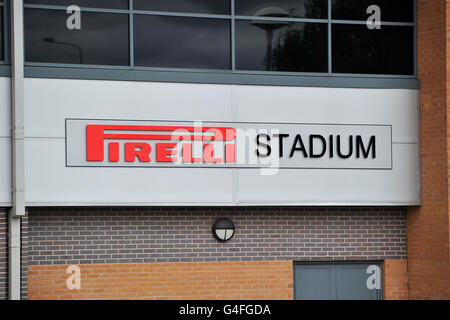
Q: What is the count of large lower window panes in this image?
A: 4